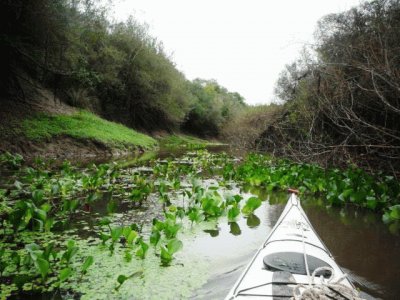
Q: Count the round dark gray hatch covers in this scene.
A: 1